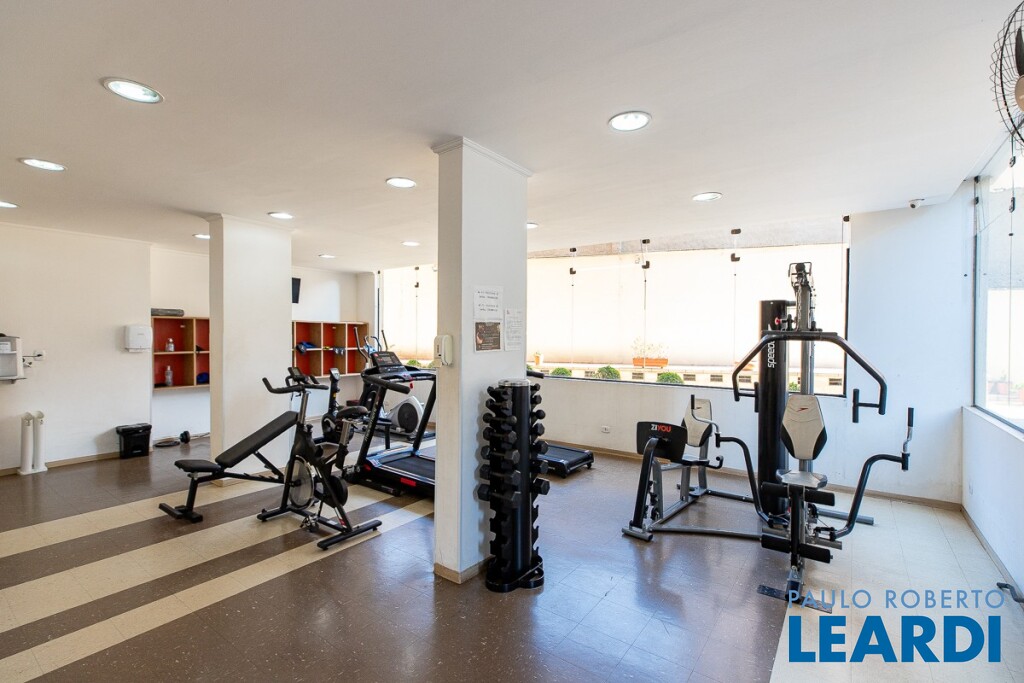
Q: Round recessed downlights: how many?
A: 11